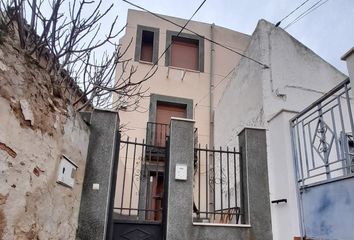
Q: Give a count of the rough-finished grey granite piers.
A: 3